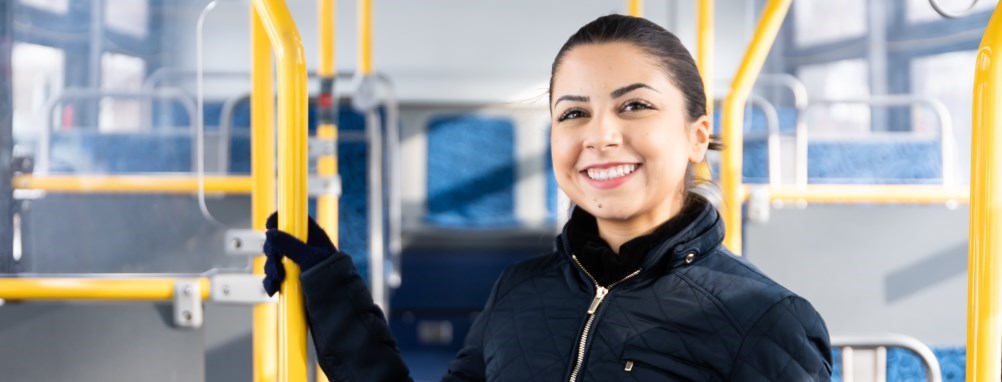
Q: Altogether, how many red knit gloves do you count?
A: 0